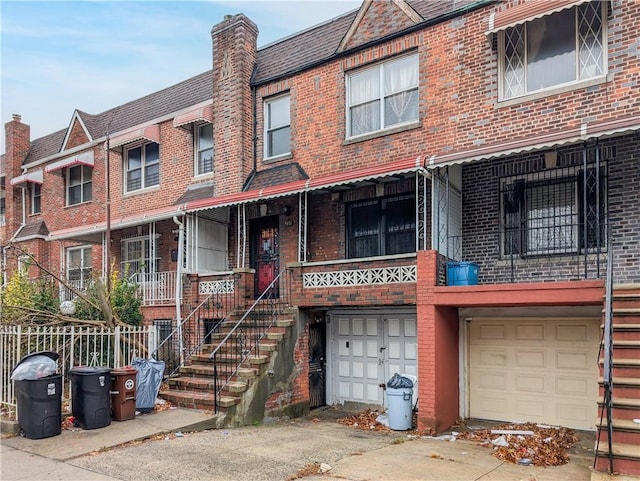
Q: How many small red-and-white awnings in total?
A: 5